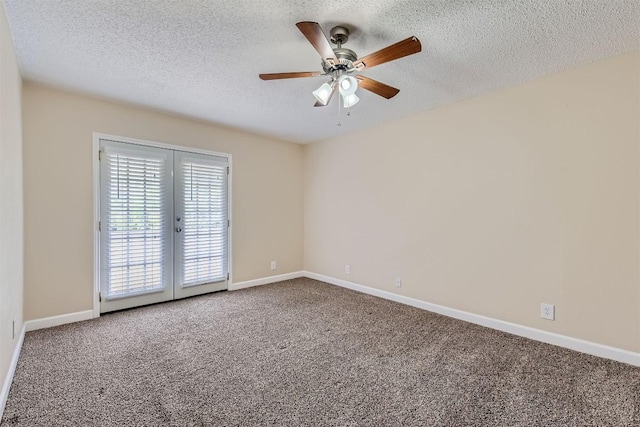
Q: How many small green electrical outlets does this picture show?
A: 0